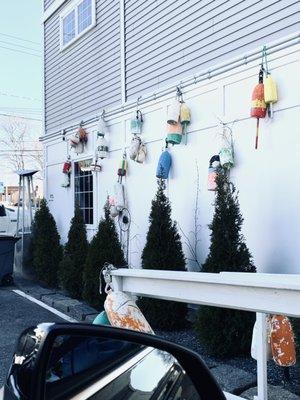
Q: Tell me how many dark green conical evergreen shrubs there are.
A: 5